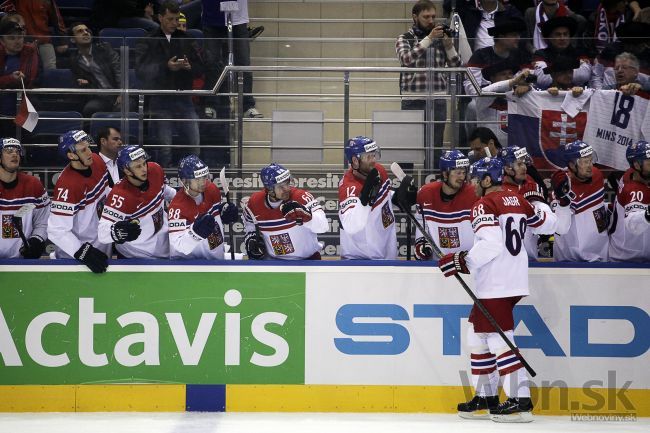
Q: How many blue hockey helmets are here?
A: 11